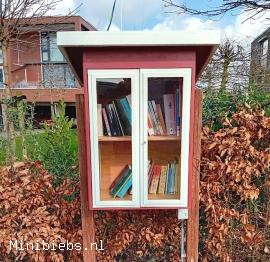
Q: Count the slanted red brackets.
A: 2